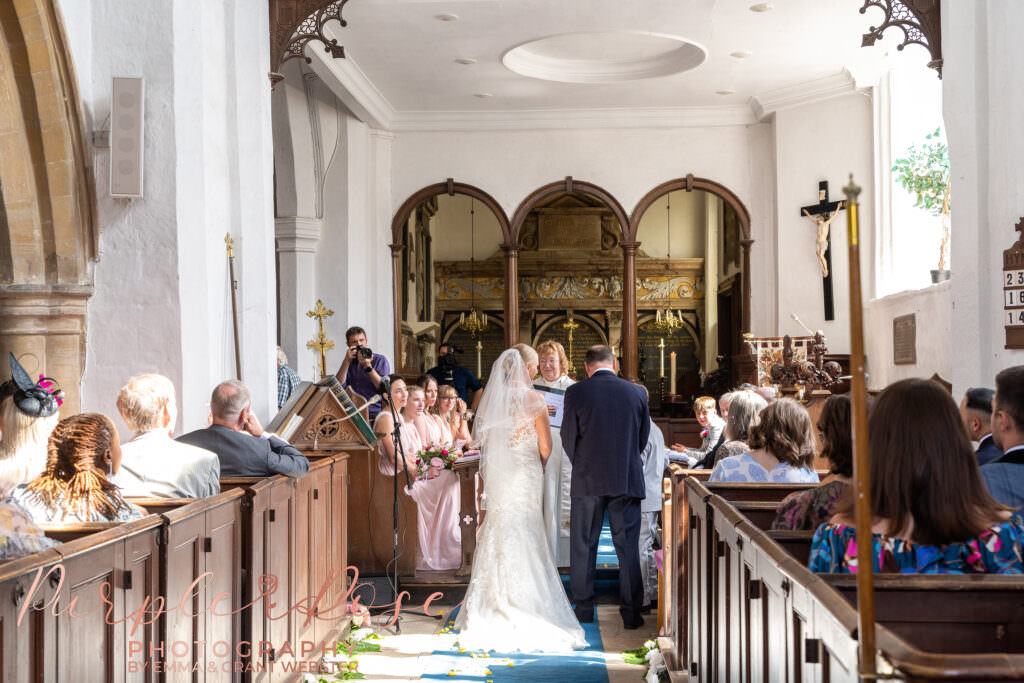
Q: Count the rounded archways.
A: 3